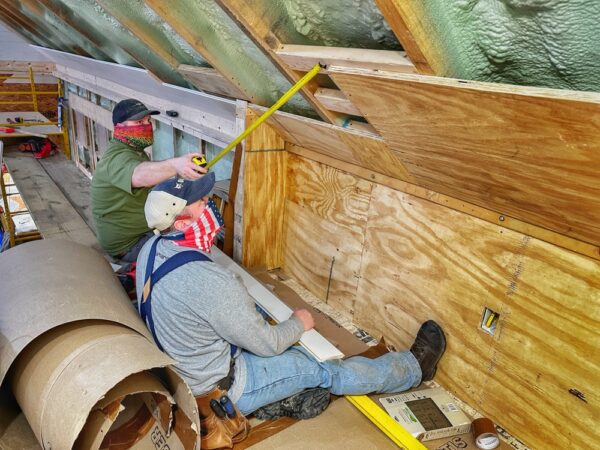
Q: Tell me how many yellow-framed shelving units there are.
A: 1